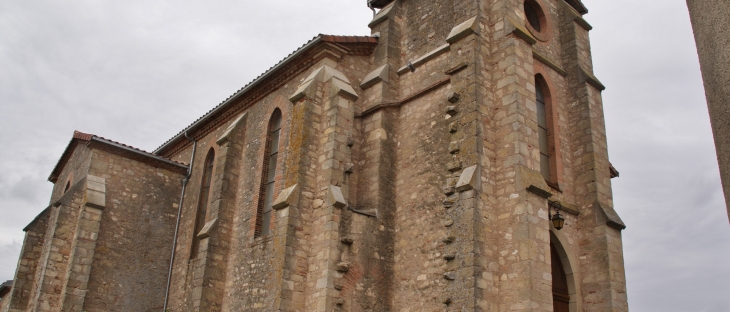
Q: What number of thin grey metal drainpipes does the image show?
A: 1